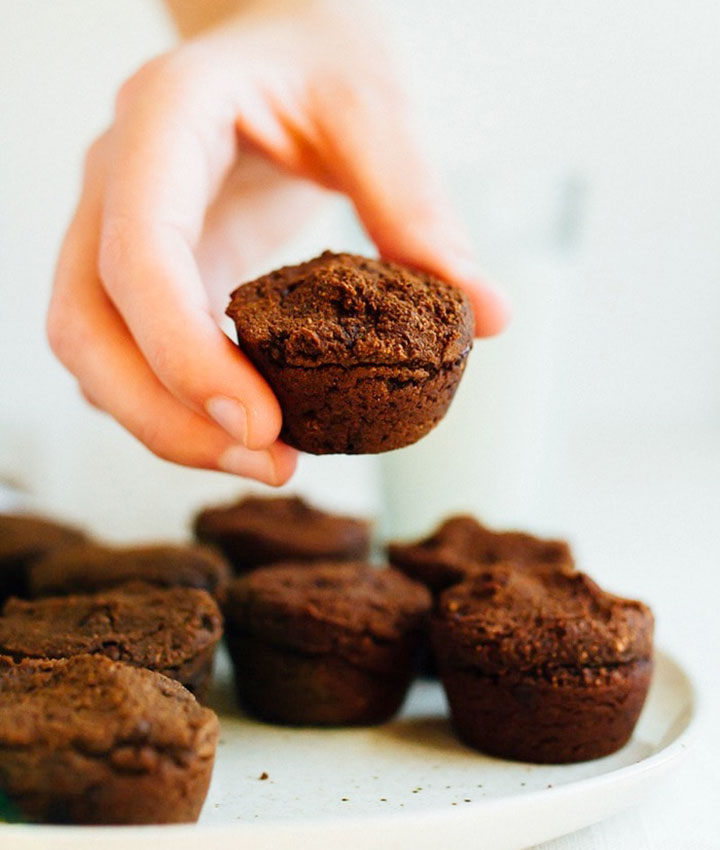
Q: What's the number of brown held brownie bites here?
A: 1